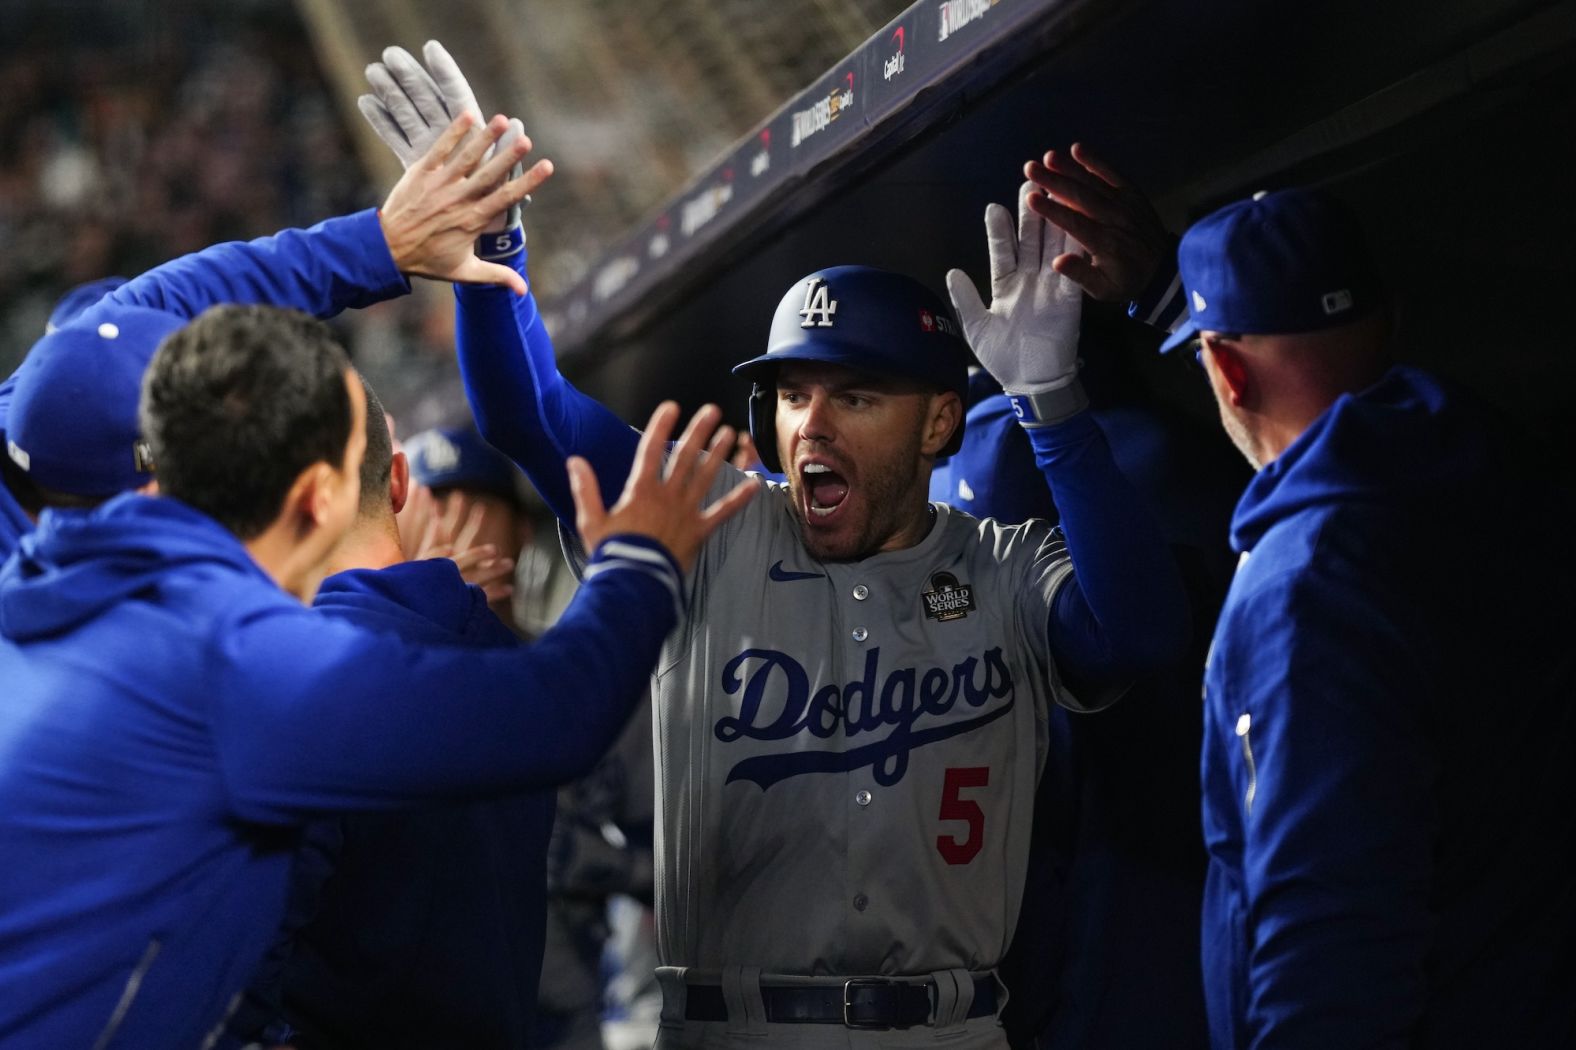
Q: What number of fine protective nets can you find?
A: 1